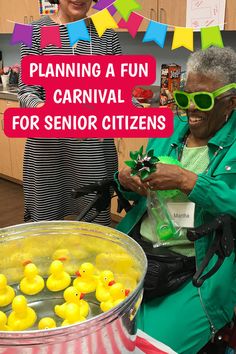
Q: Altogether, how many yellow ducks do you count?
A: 11